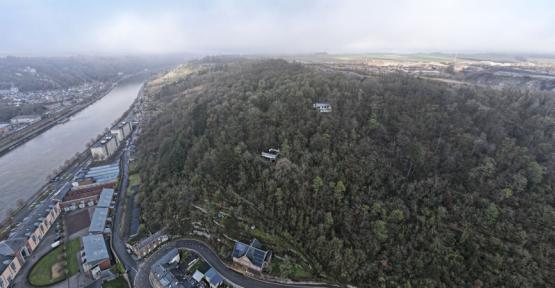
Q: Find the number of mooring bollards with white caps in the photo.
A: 0